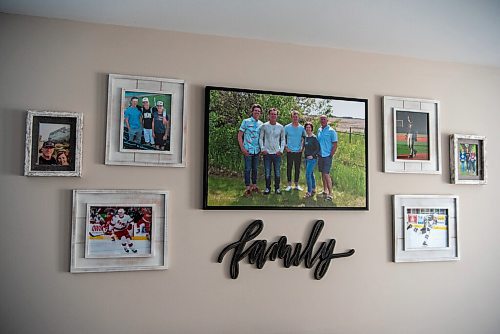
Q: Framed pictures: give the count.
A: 7